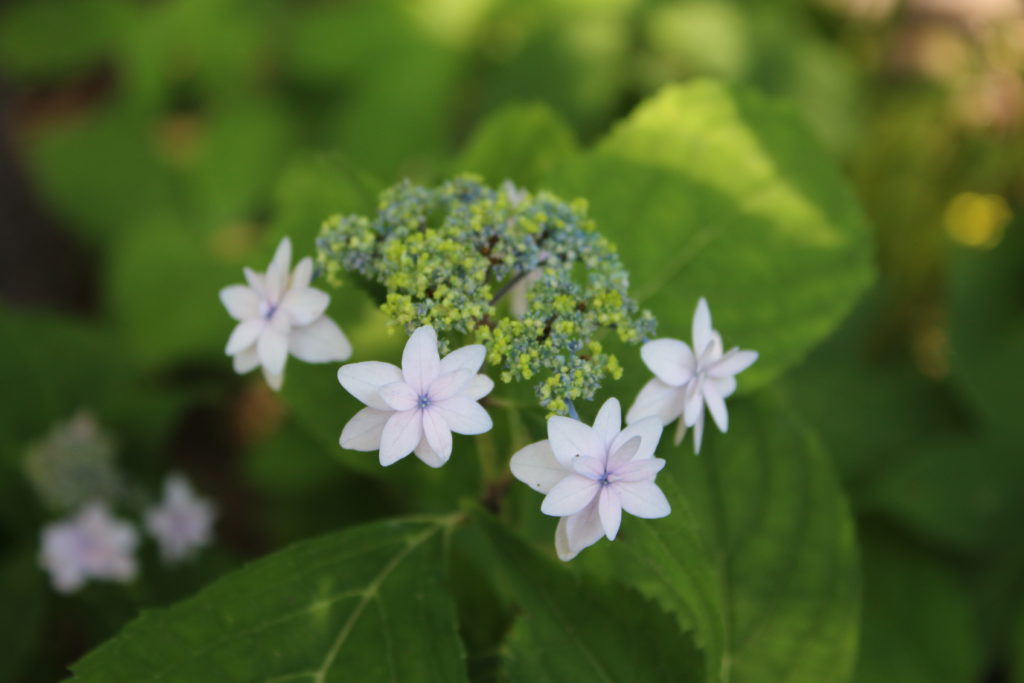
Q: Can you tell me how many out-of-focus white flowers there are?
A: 2